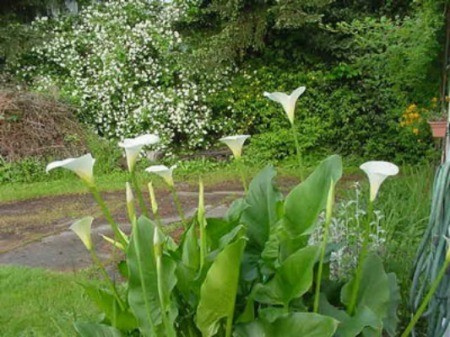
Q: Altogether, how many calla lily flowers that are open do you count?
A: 7